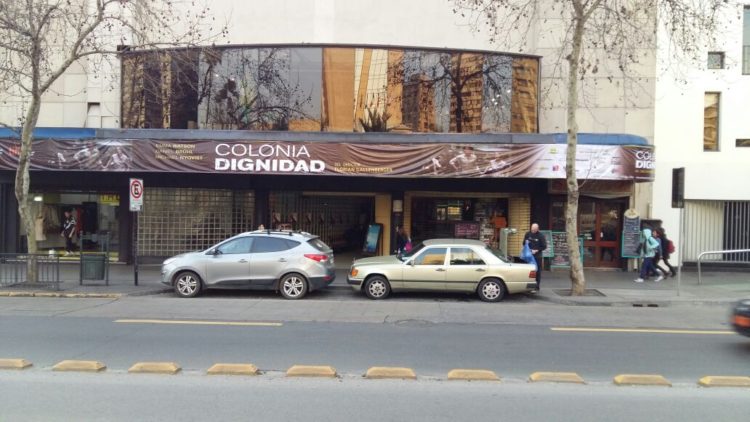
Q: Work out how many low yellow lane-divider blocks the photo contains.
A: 10